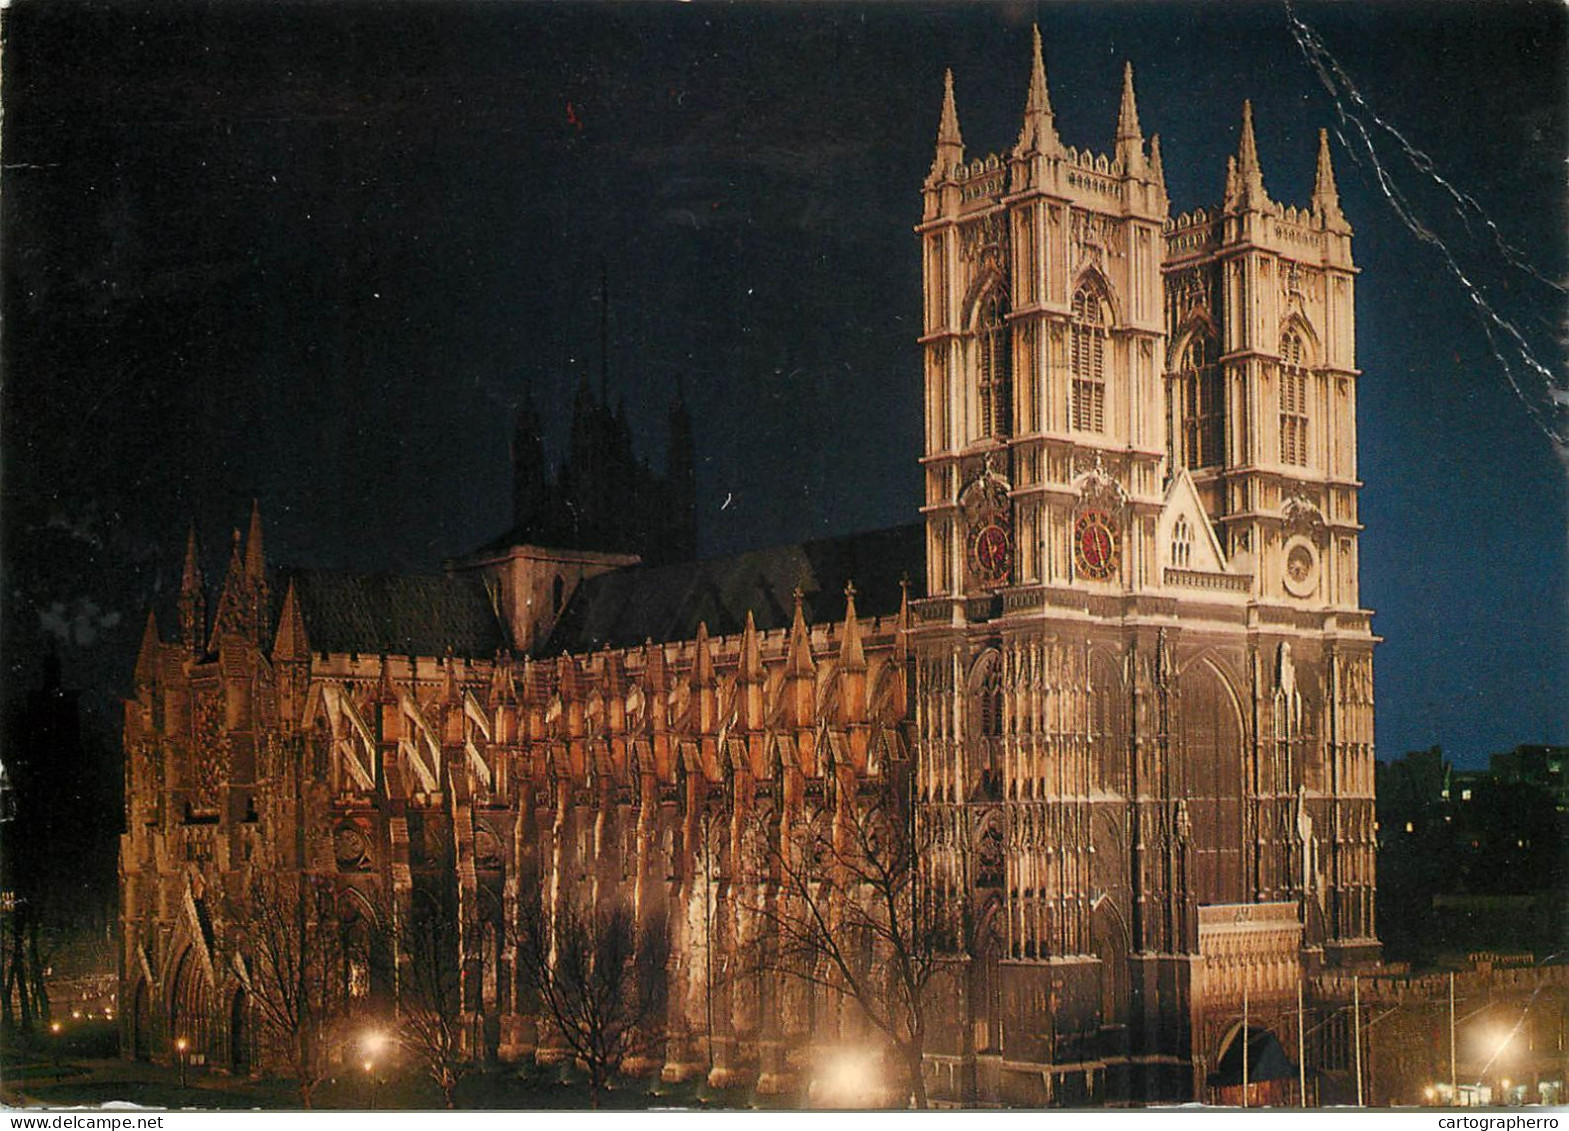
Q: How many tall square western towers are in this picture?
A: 2